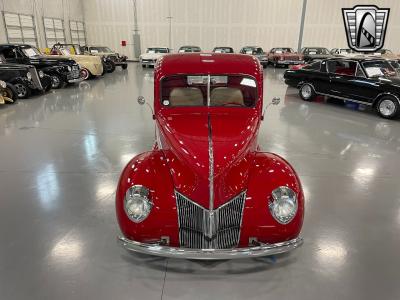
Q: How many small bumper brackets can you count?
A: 2